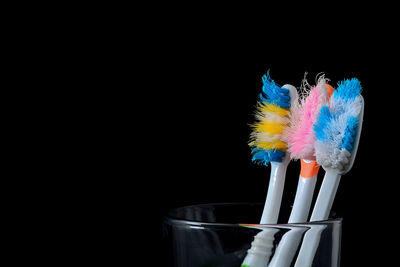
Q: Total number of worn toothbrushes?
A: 3